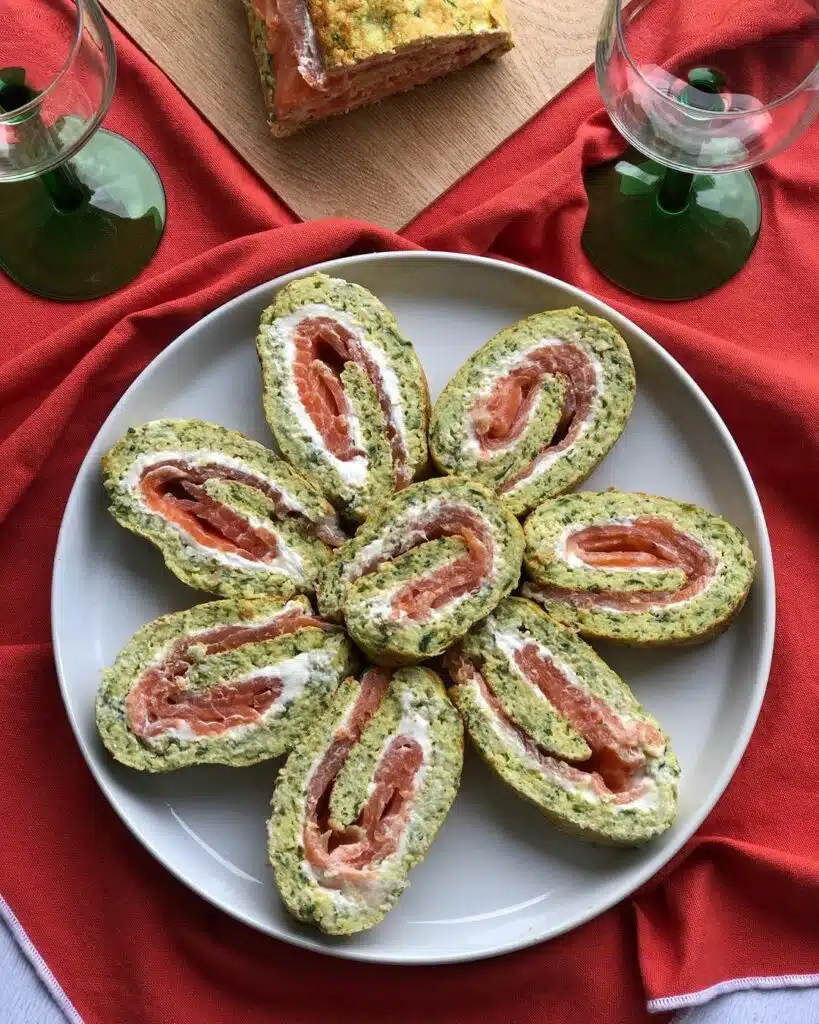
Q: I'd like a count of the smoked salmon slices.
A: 8